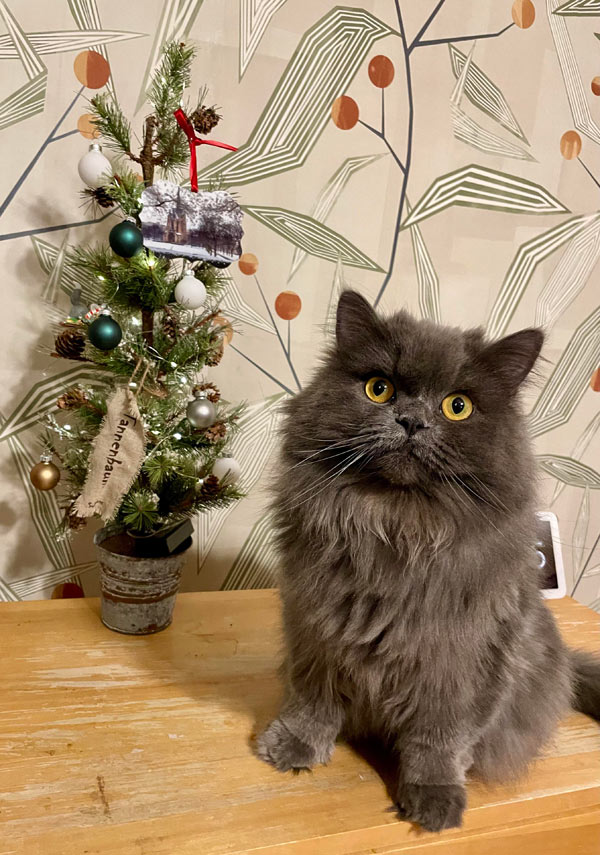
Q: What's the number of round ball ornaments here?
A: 7